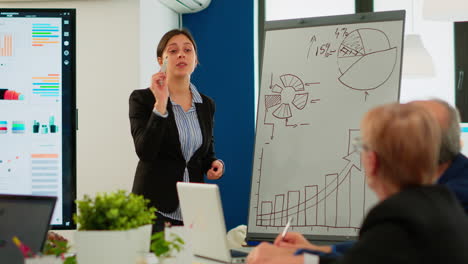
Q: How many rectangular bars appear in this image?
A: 6